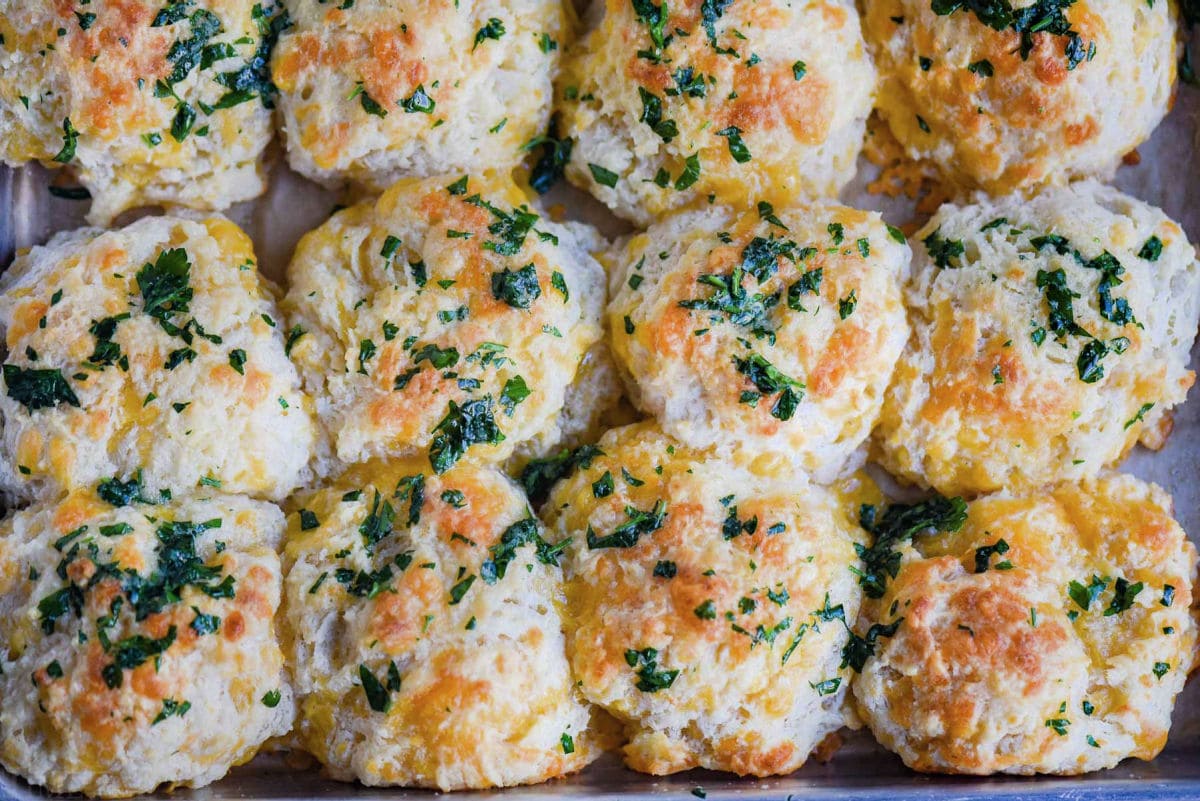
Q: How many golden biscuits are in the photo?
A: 12